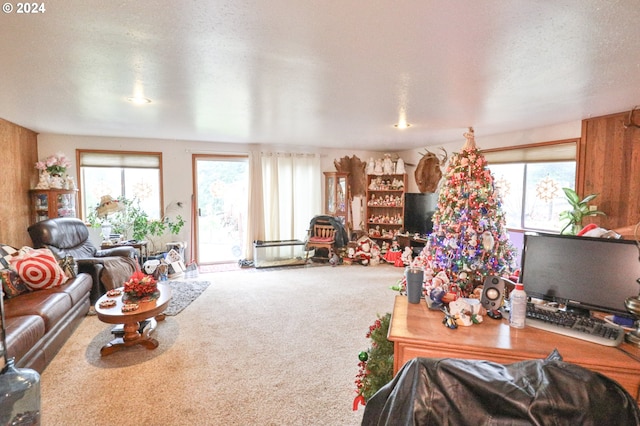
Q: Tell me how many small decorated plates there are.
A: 3